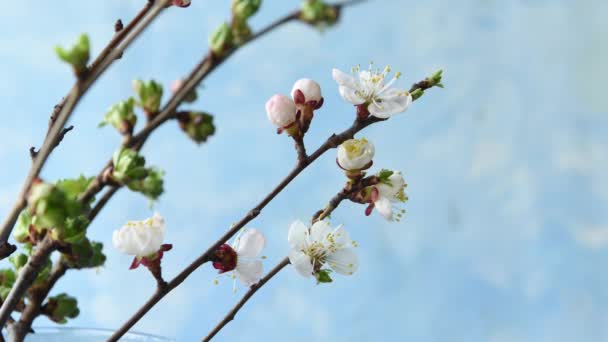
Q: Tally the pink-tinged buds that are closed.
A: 2